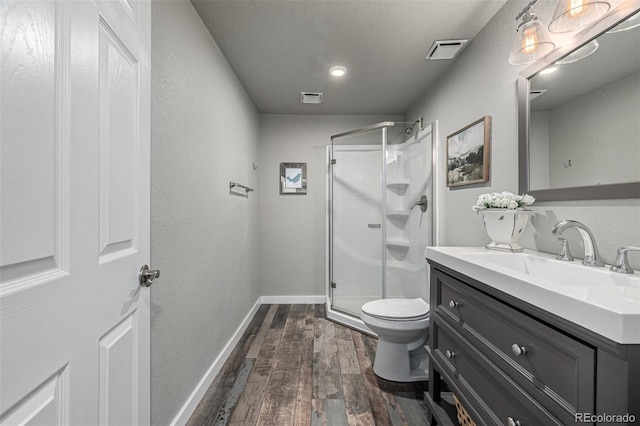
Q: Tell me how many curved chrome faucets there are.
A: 1